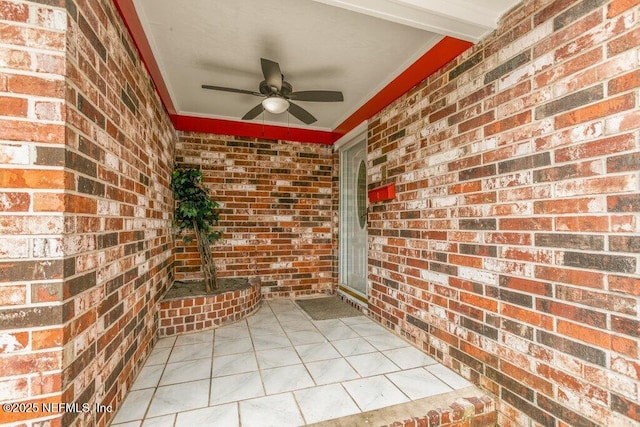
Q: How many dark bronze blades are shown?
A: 5